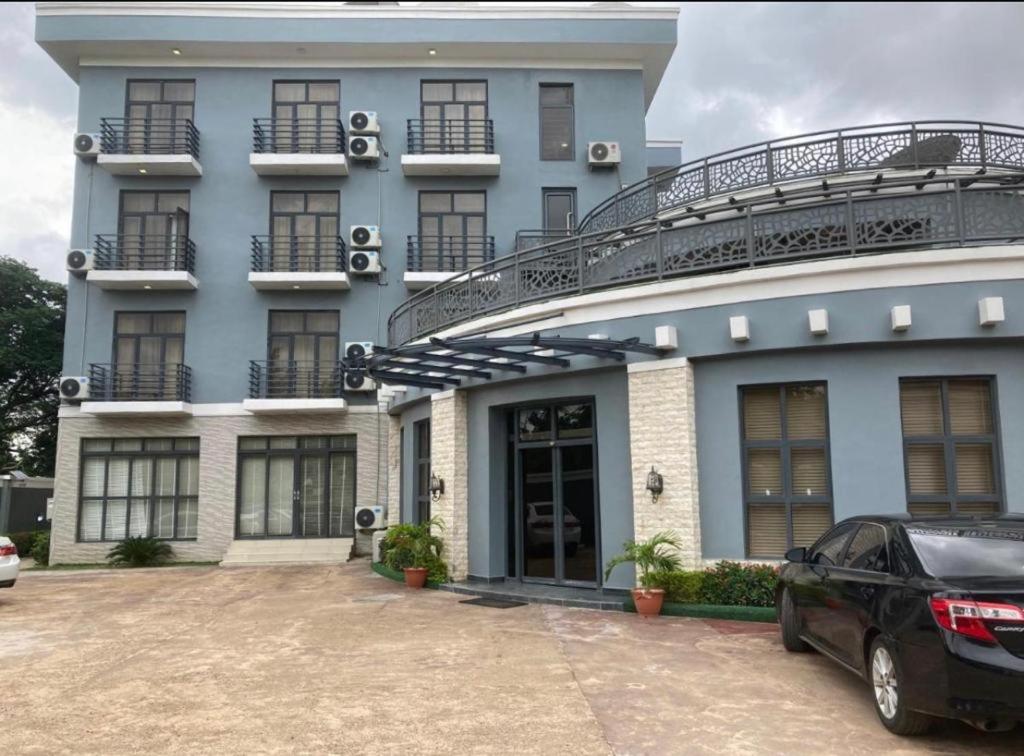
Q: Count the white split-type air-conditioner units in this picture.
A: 11